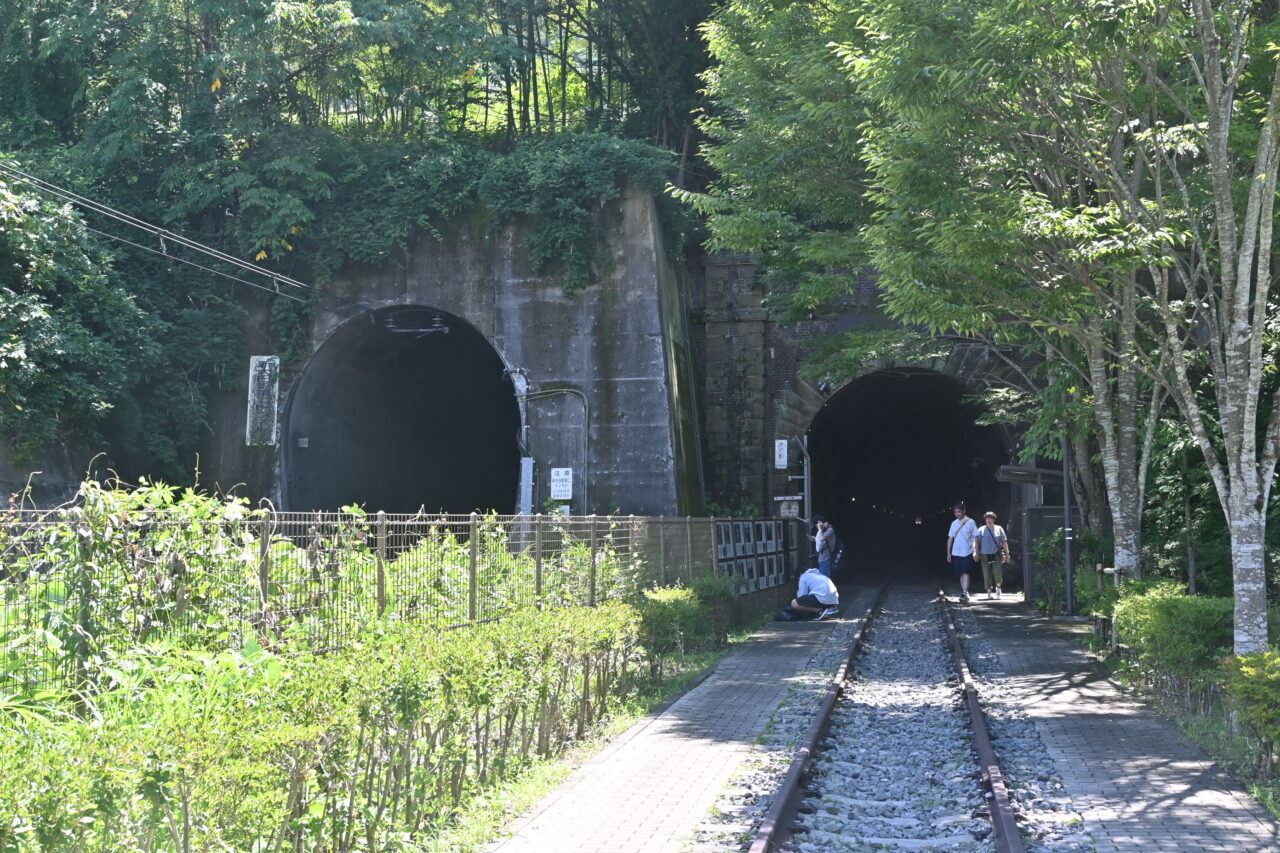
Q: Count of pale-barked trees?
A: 2